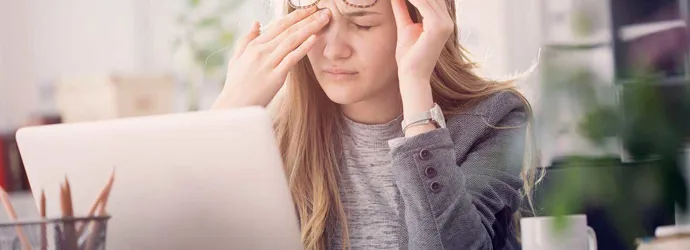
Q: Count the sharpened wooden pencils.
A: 6